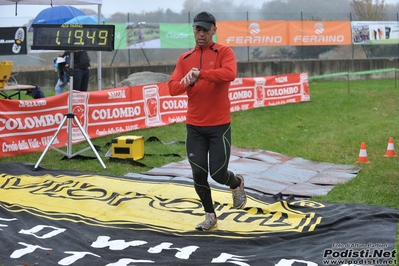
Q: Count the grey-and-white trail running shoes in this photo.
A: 2